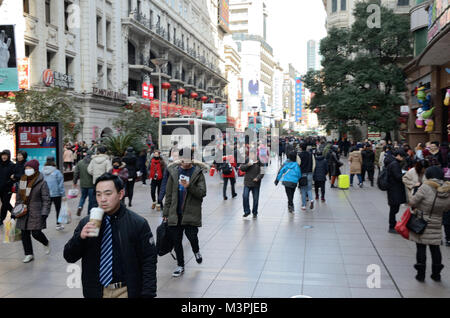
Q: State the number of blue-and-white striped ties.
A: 1